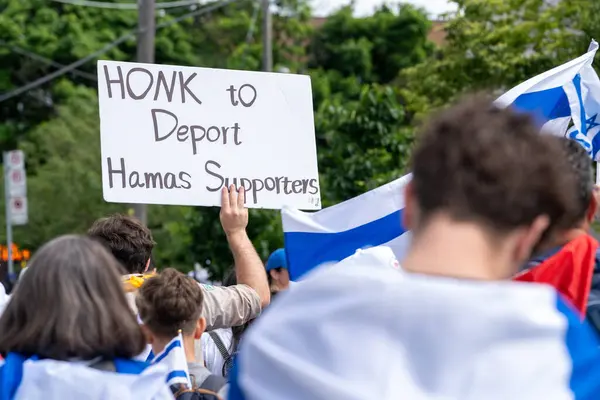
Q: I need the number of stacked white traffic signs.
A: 3